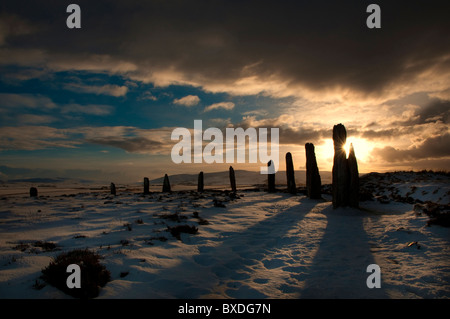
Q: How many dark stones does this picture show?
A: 11